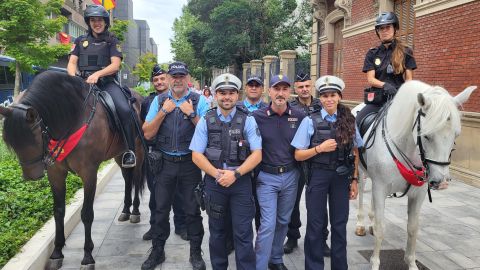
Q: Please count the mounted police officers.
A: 2